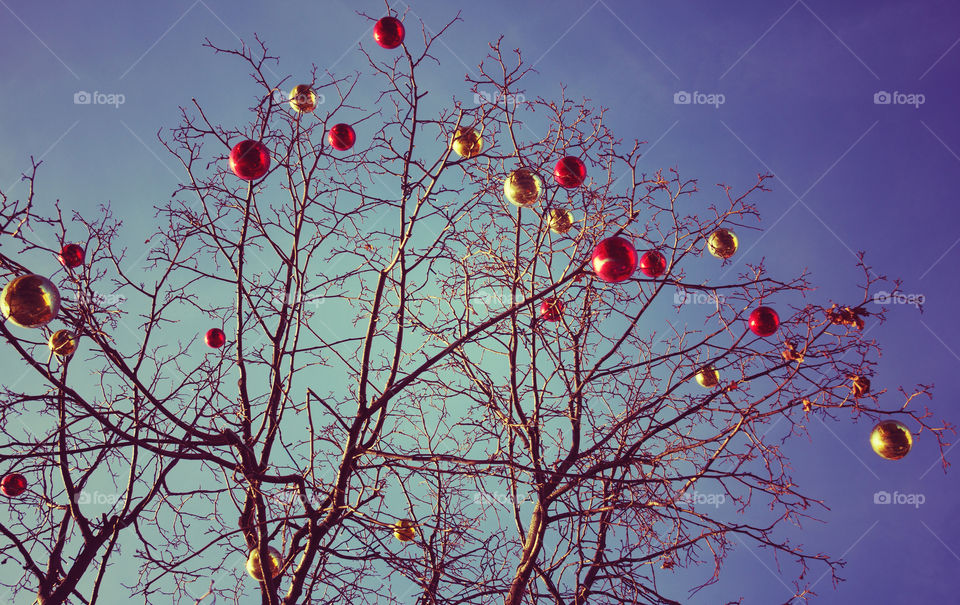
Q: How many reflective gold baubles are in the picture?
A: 11